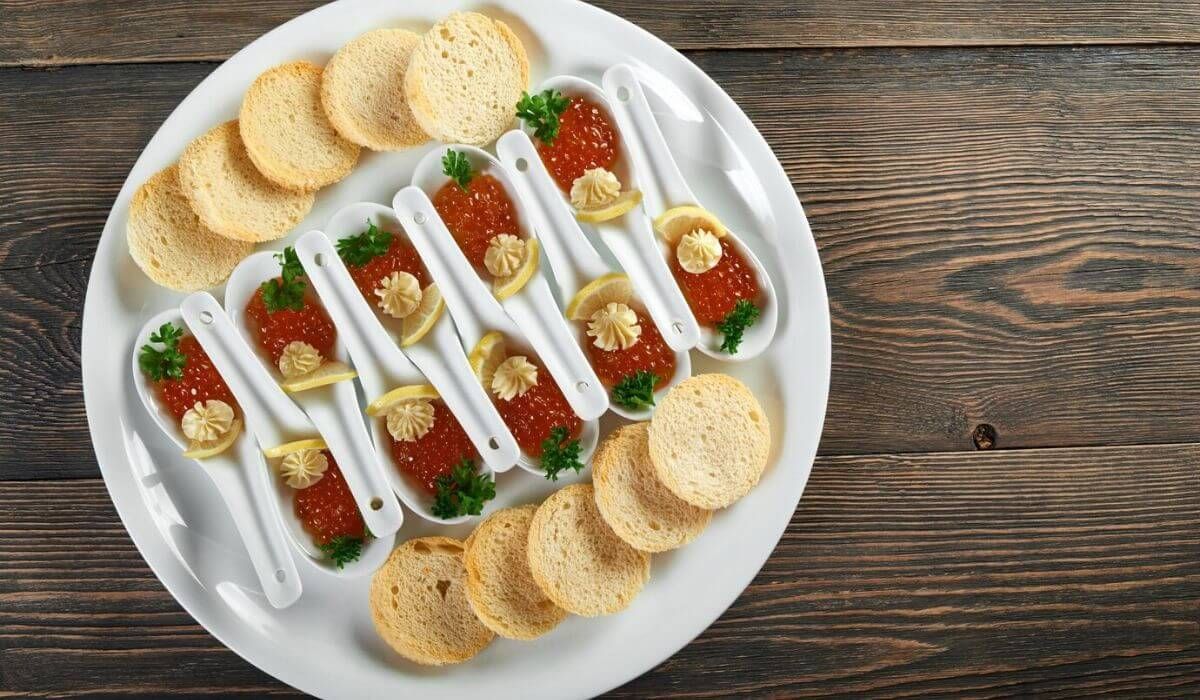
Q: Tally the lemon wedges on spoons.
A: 10